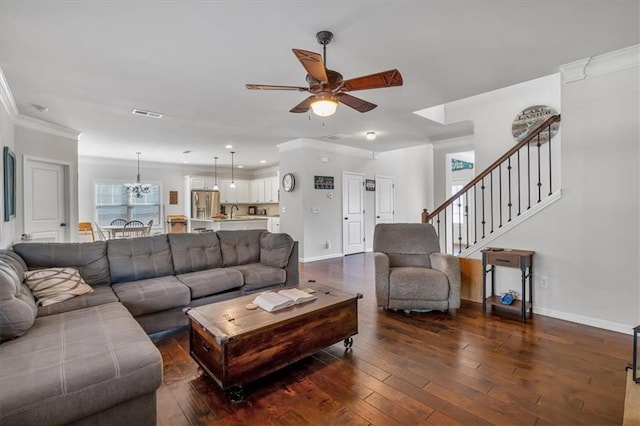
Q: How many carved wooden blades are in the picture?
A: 5